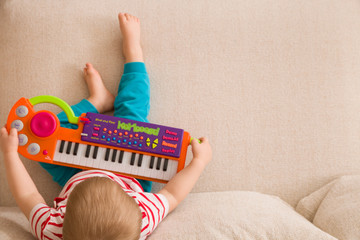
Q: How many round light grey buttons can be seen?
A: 4